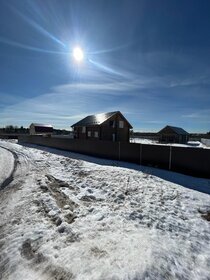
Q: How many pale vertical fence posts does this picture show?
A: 3